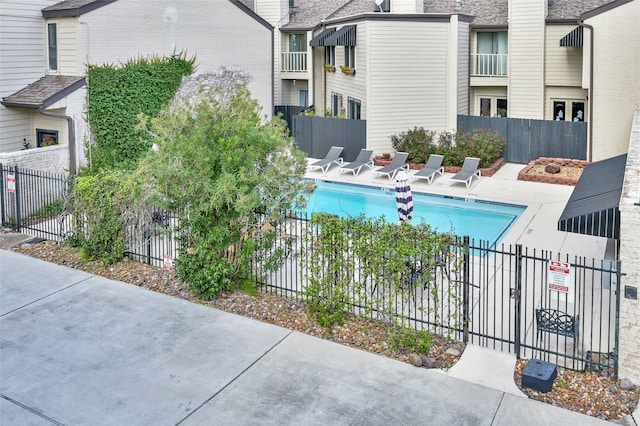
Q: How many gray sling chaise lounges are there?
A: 5